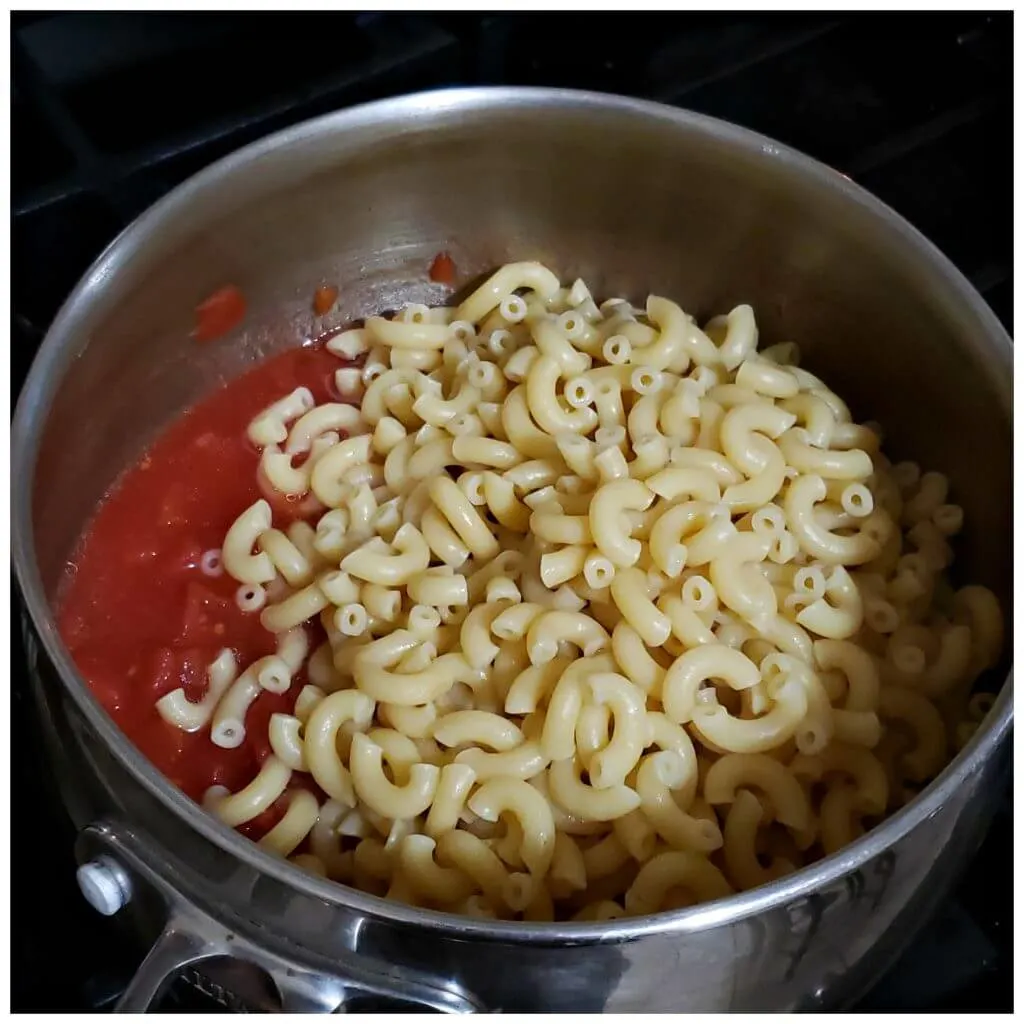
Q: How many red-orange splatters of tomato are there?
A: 3